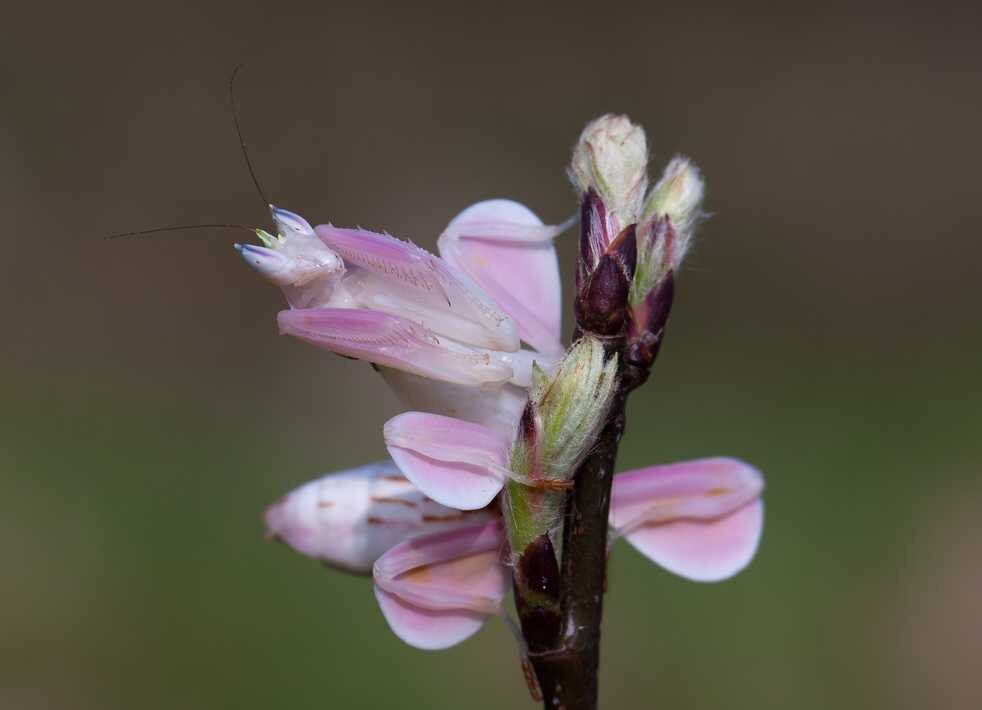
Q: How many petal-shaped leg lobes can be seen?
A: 4